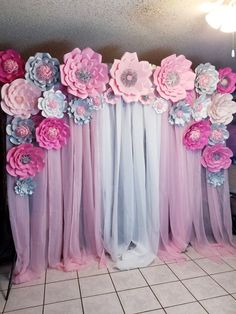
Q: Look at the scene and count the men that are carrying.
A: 0